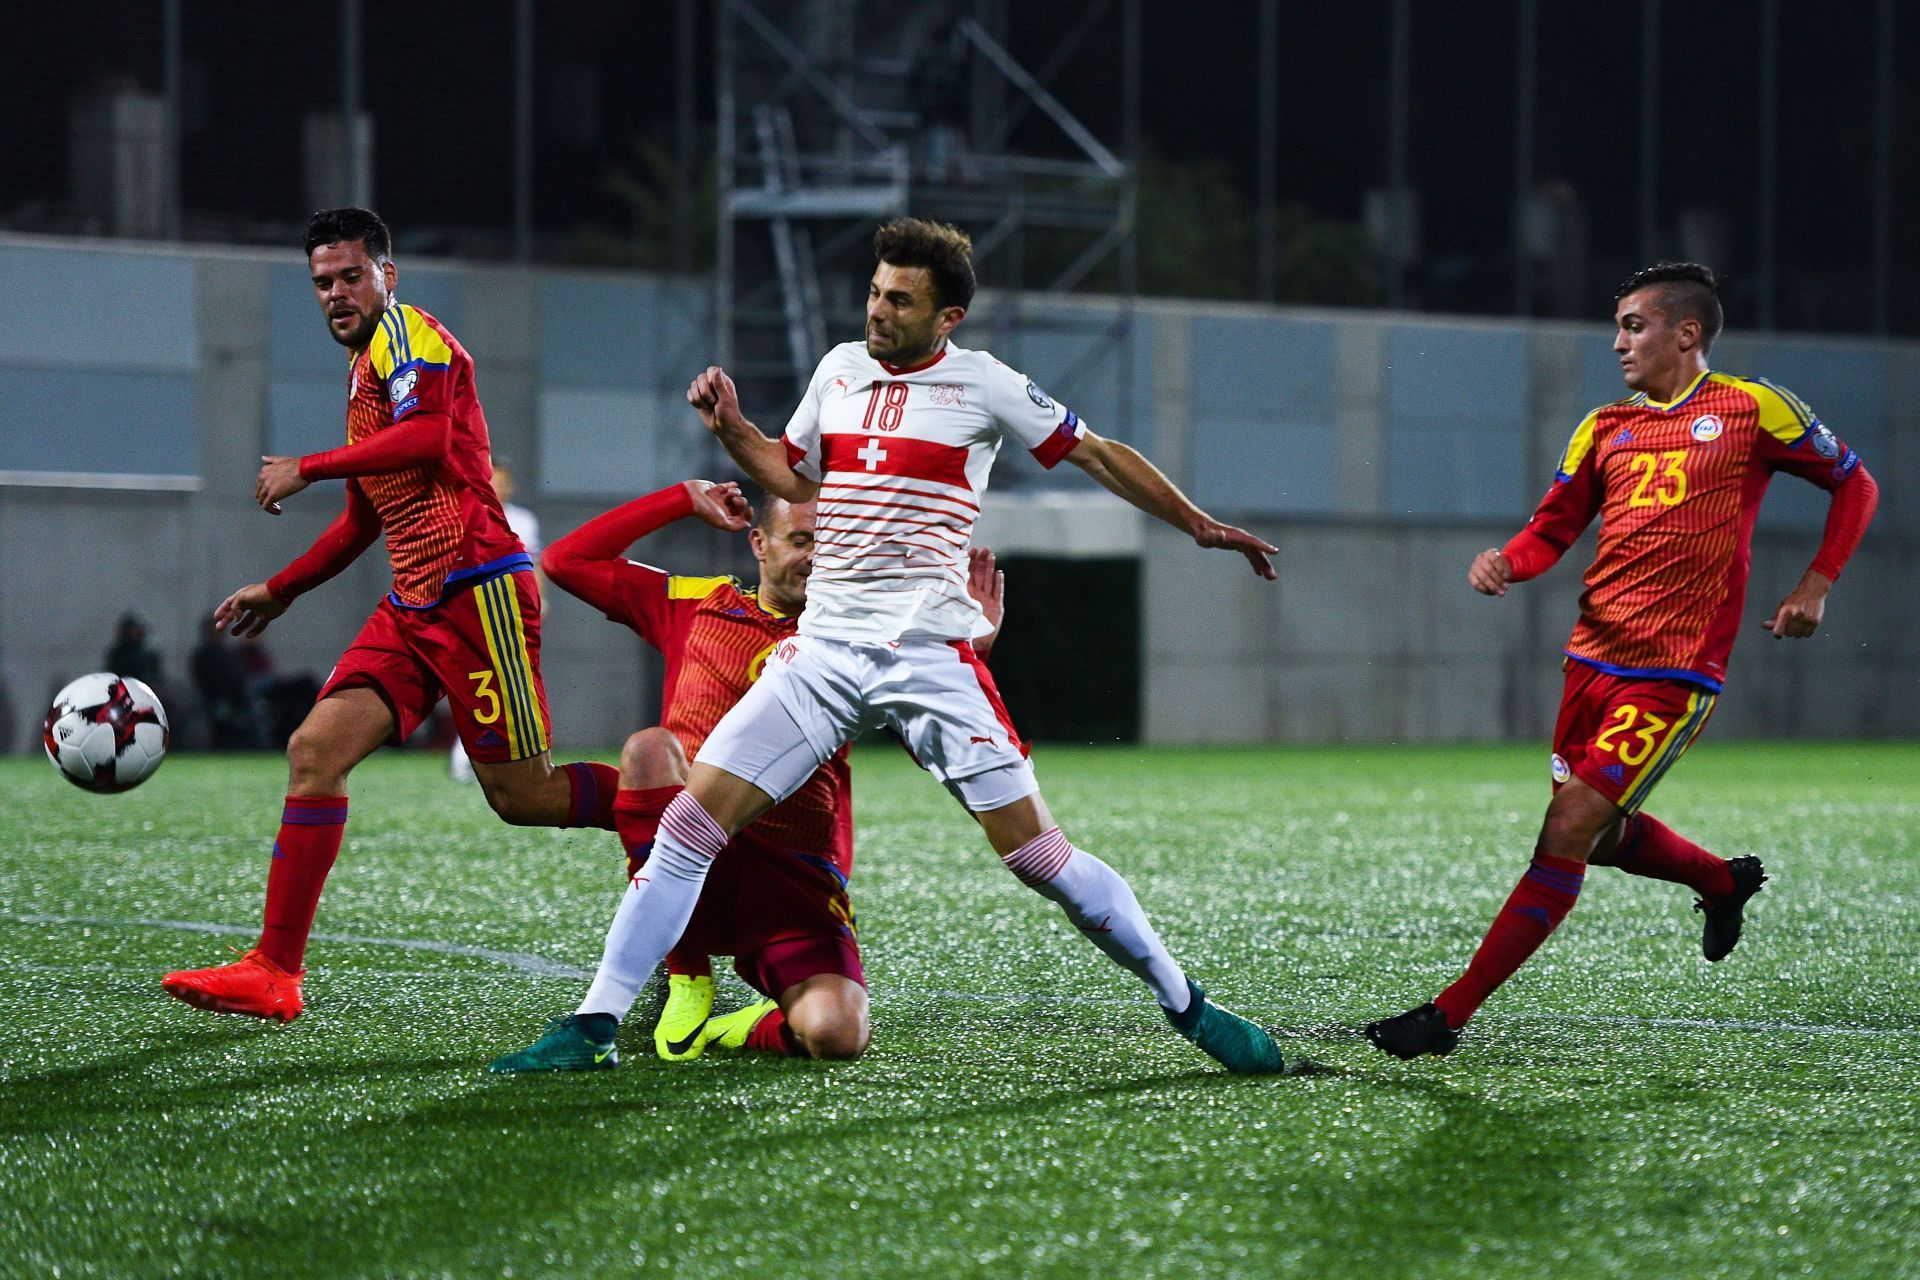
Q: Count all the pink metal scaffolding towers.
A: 0